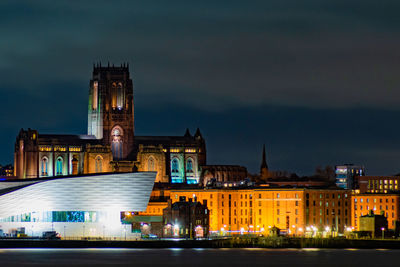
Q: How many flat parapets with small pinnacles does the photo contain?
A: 1